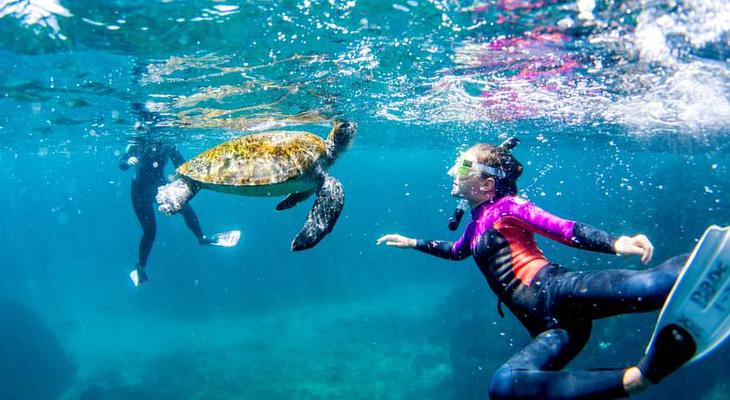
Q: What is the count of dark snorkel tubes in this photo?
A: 1